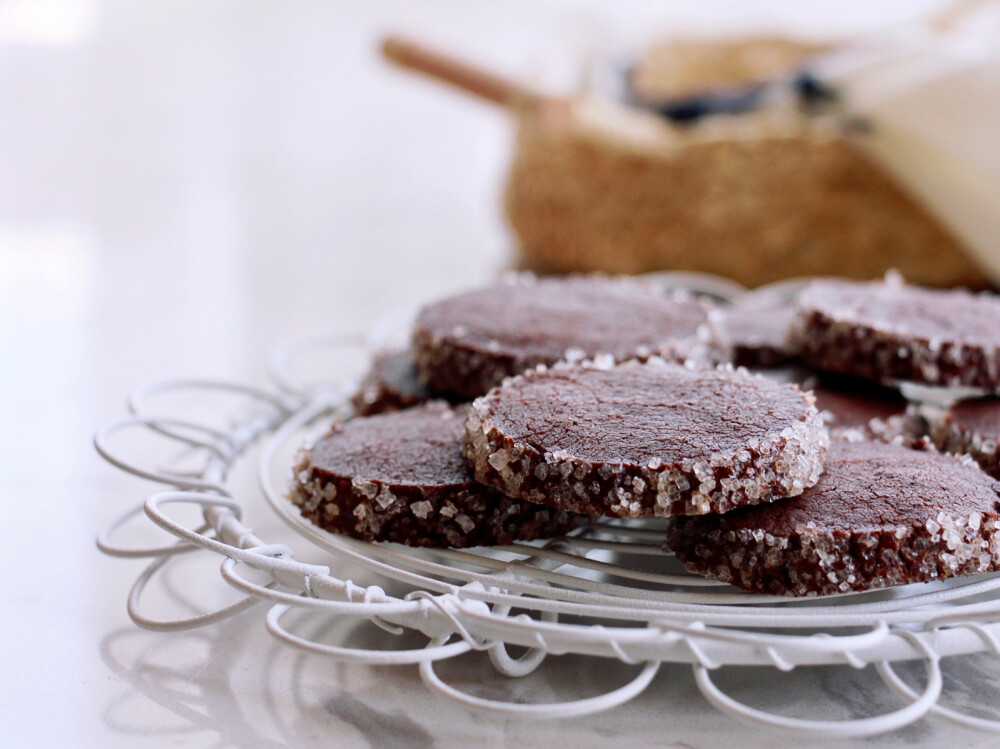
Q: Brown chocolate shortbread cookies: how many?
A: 9